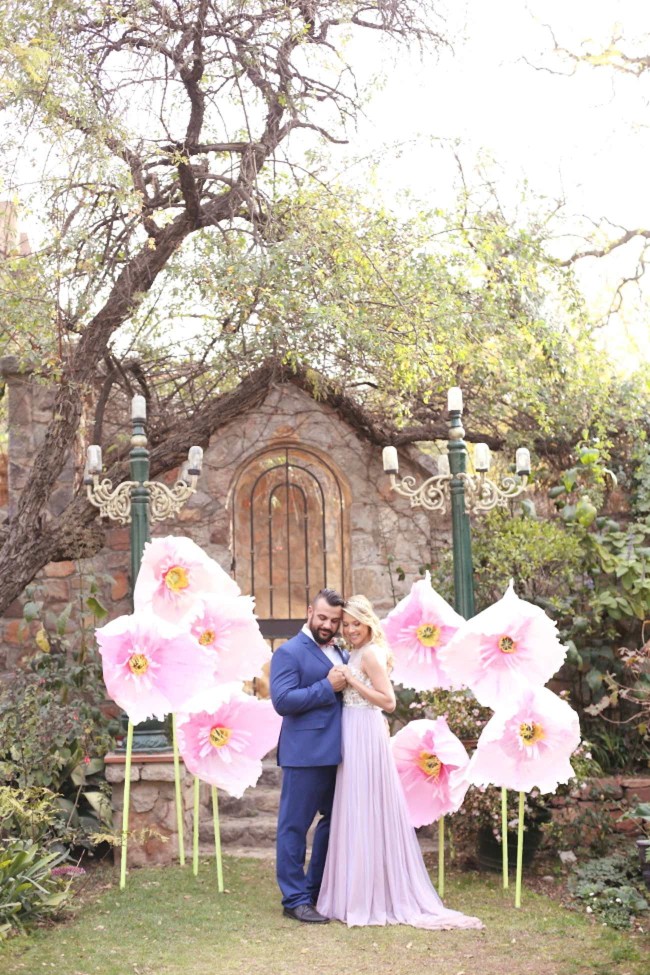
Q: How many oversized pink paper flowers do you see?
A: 8